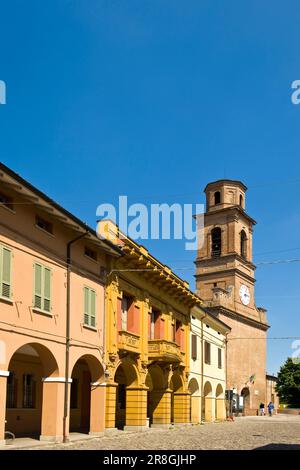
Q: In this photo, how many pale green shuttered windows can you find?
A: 3